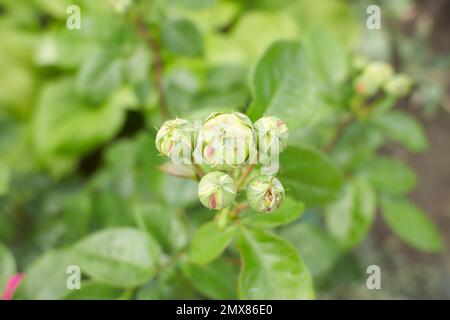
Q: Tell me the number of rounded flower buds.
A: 5